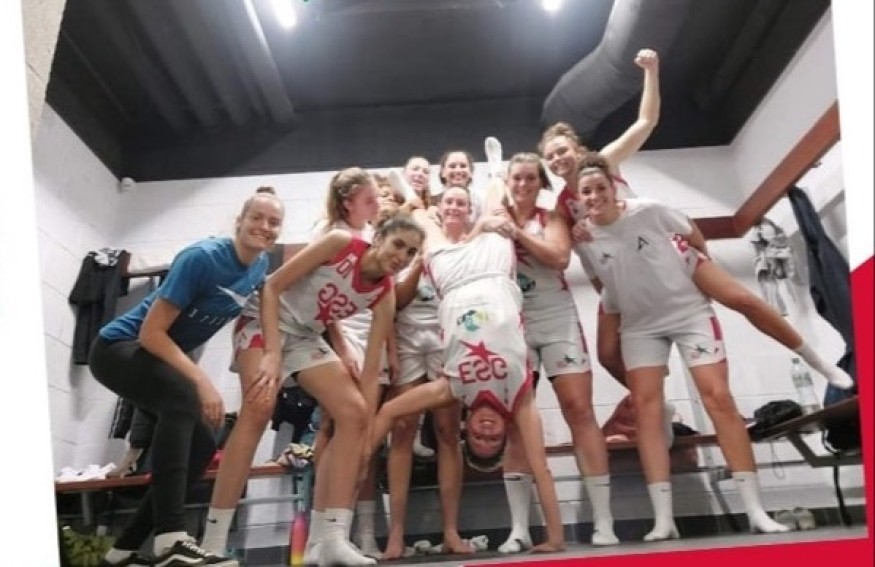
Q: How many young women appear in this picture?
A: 11